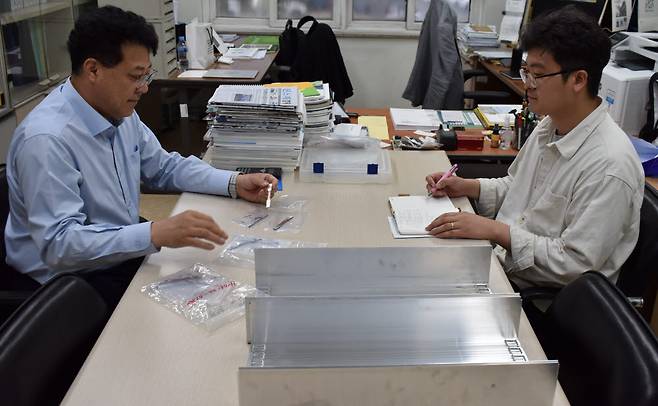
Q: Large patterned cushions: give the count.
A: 0